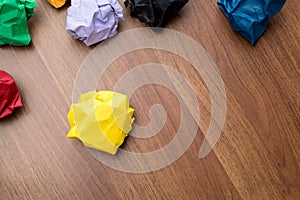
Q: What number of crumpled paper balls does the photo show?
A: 7